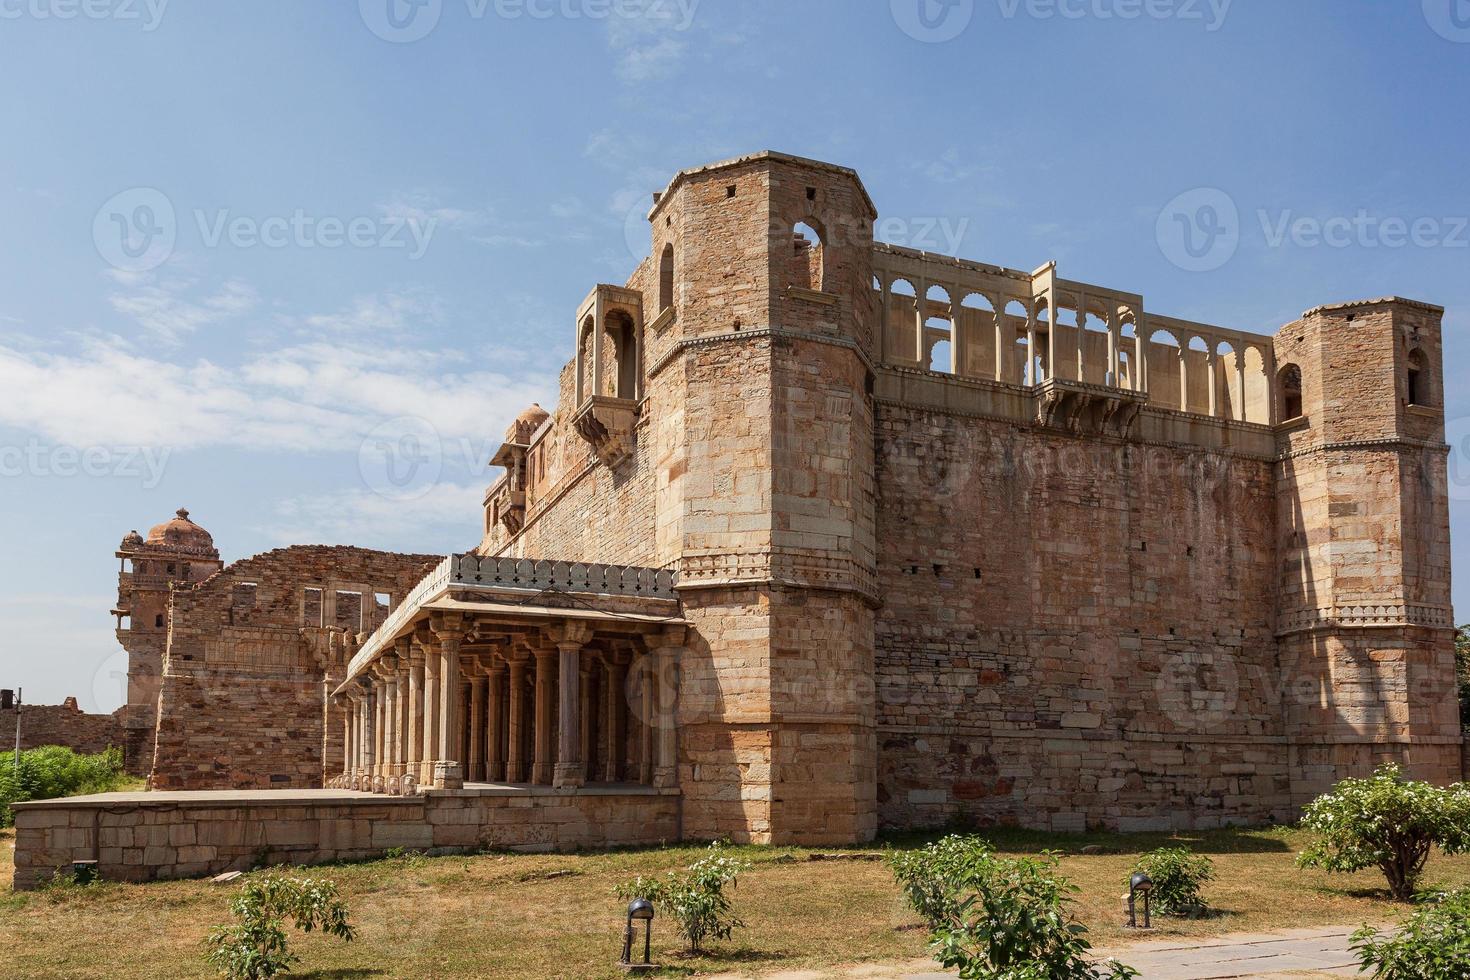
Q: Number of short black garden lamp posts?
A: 2